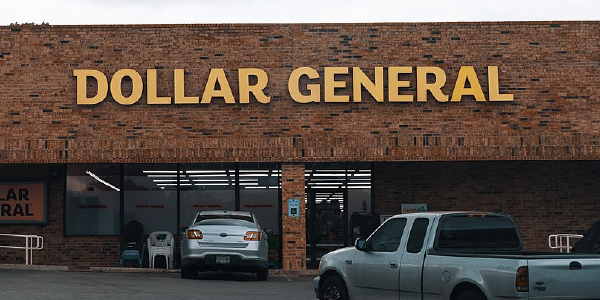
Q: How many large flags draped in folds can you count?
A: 0